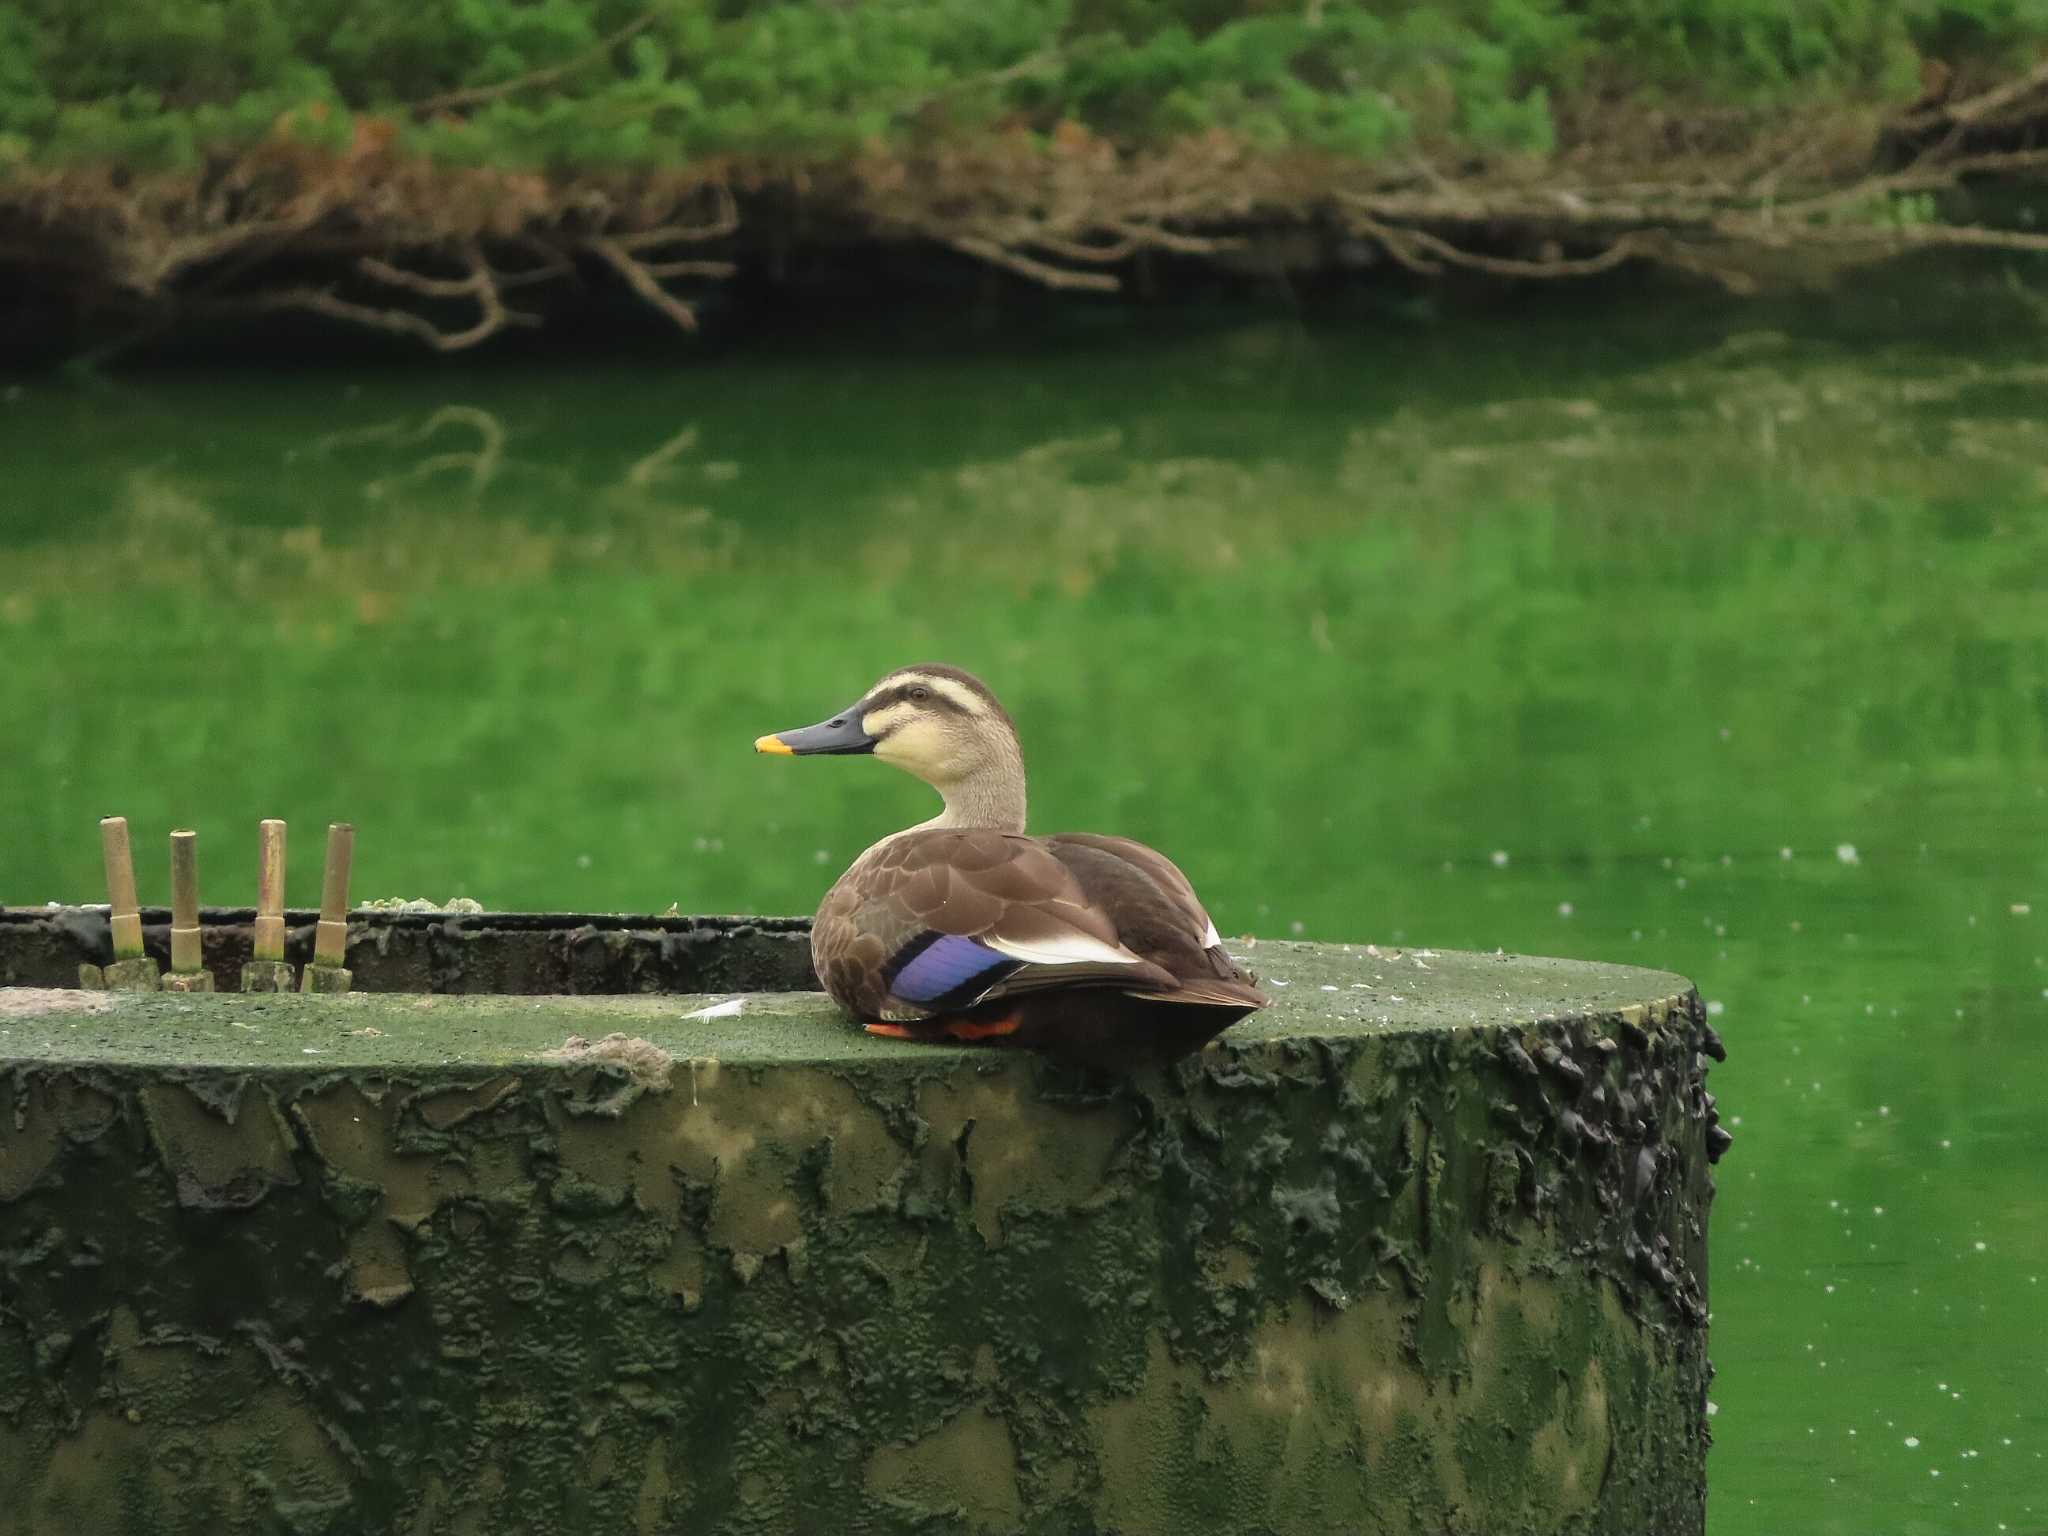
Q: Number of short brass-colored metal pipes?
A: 4